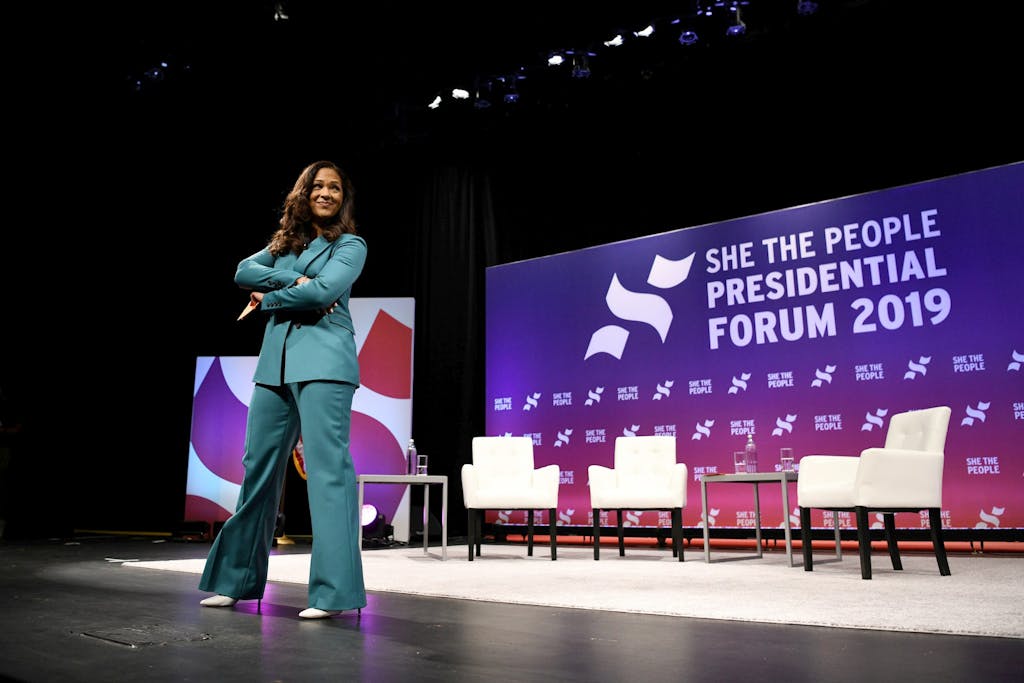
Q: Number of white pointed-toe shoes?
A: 2